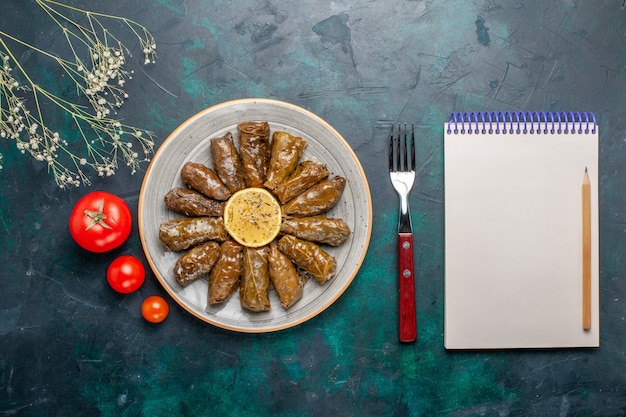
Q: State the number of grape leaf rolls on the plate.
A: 14